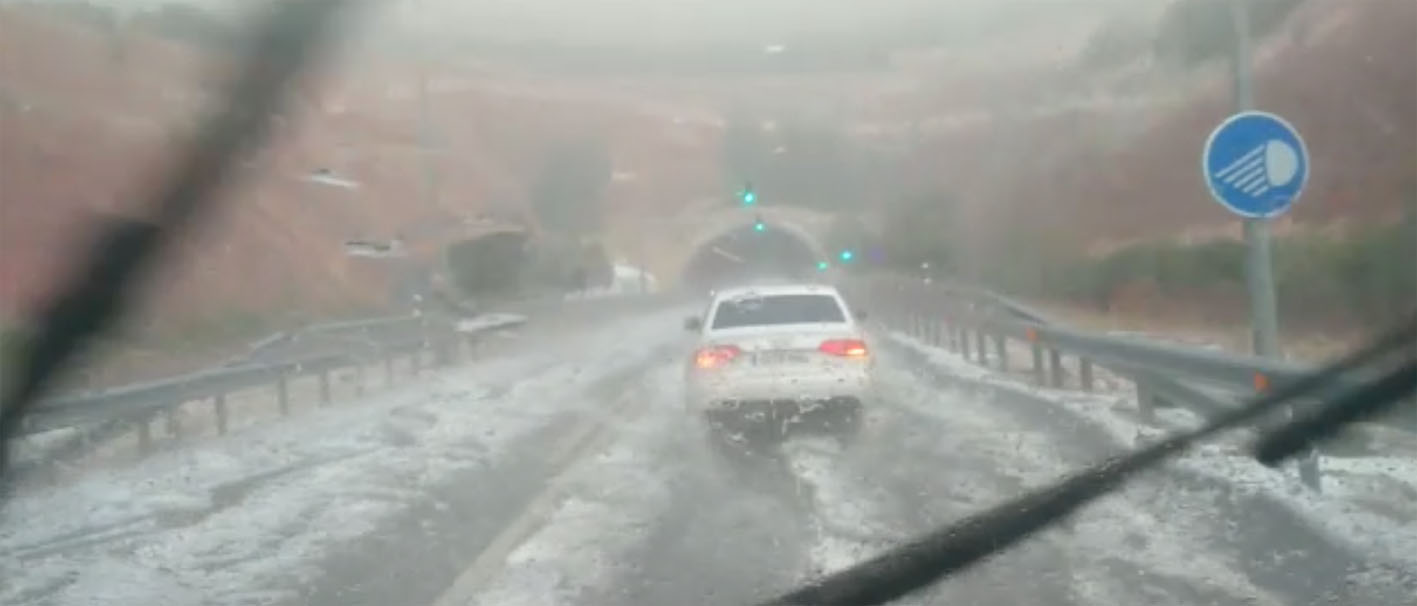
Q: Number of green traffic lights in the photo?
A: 4